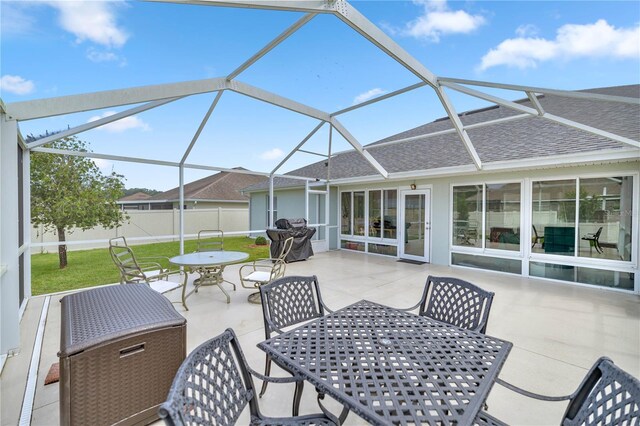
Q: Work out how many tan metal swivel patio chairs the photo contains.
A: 2